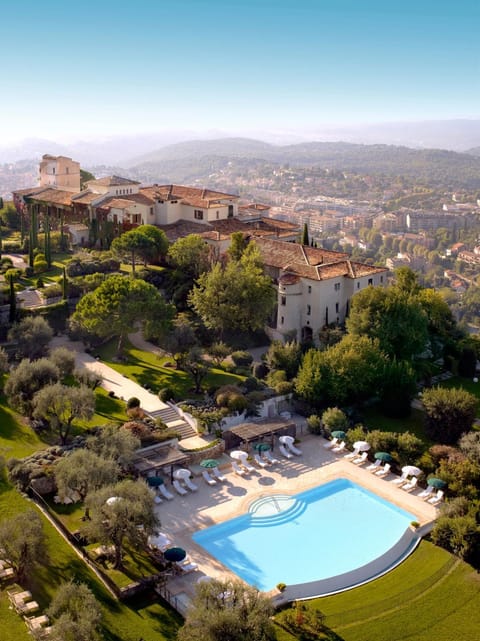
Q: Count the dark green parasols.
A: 7